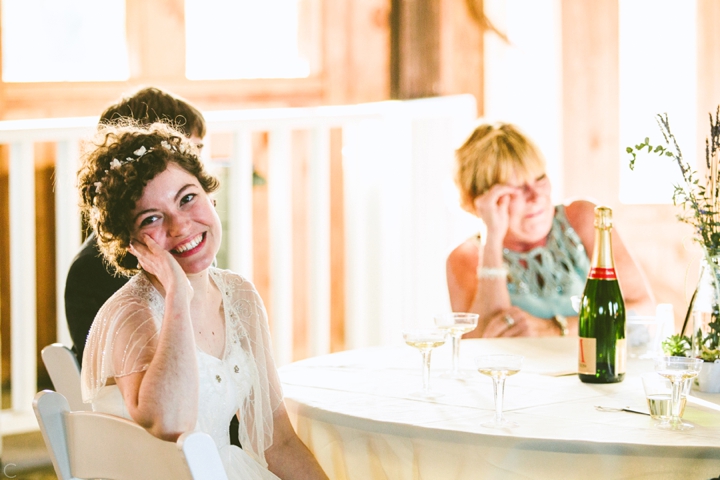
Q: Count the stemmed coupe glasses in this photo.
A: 4